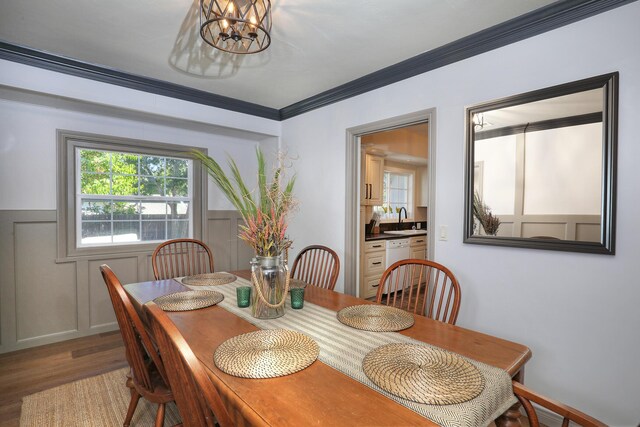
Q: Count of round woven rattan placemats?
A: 6